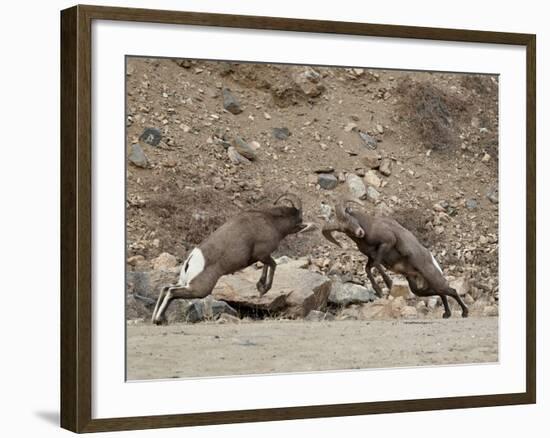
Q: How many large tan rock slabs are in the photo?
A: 1